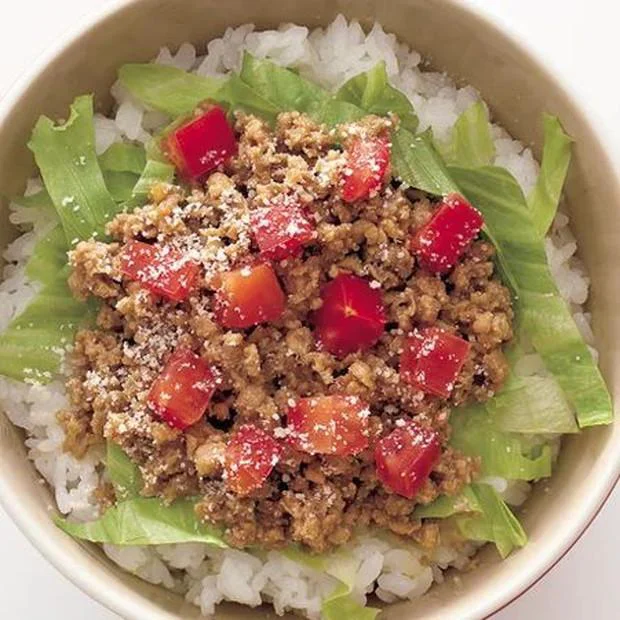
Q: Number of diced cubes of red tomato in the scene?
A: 12